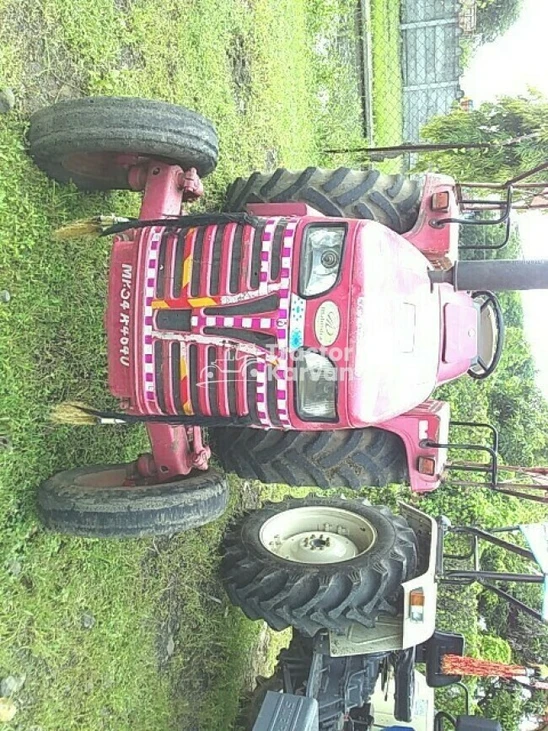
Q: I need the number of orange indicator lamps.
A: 3